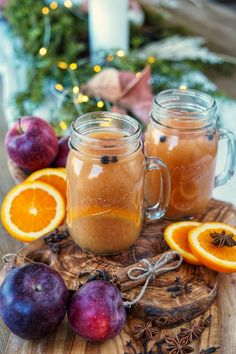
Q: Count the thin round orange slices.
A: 4